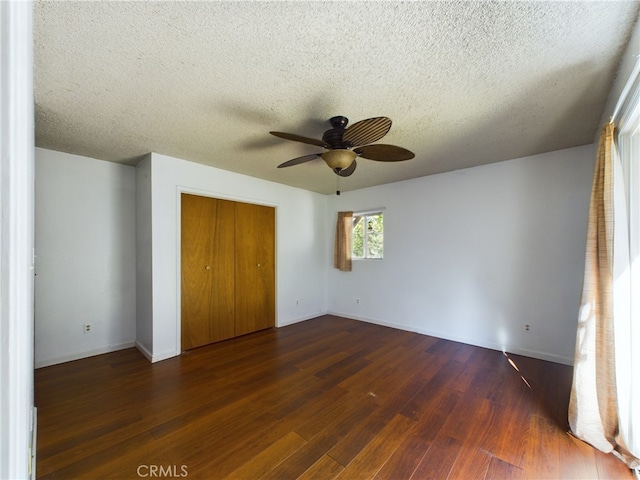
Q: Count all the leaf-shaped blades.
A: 5